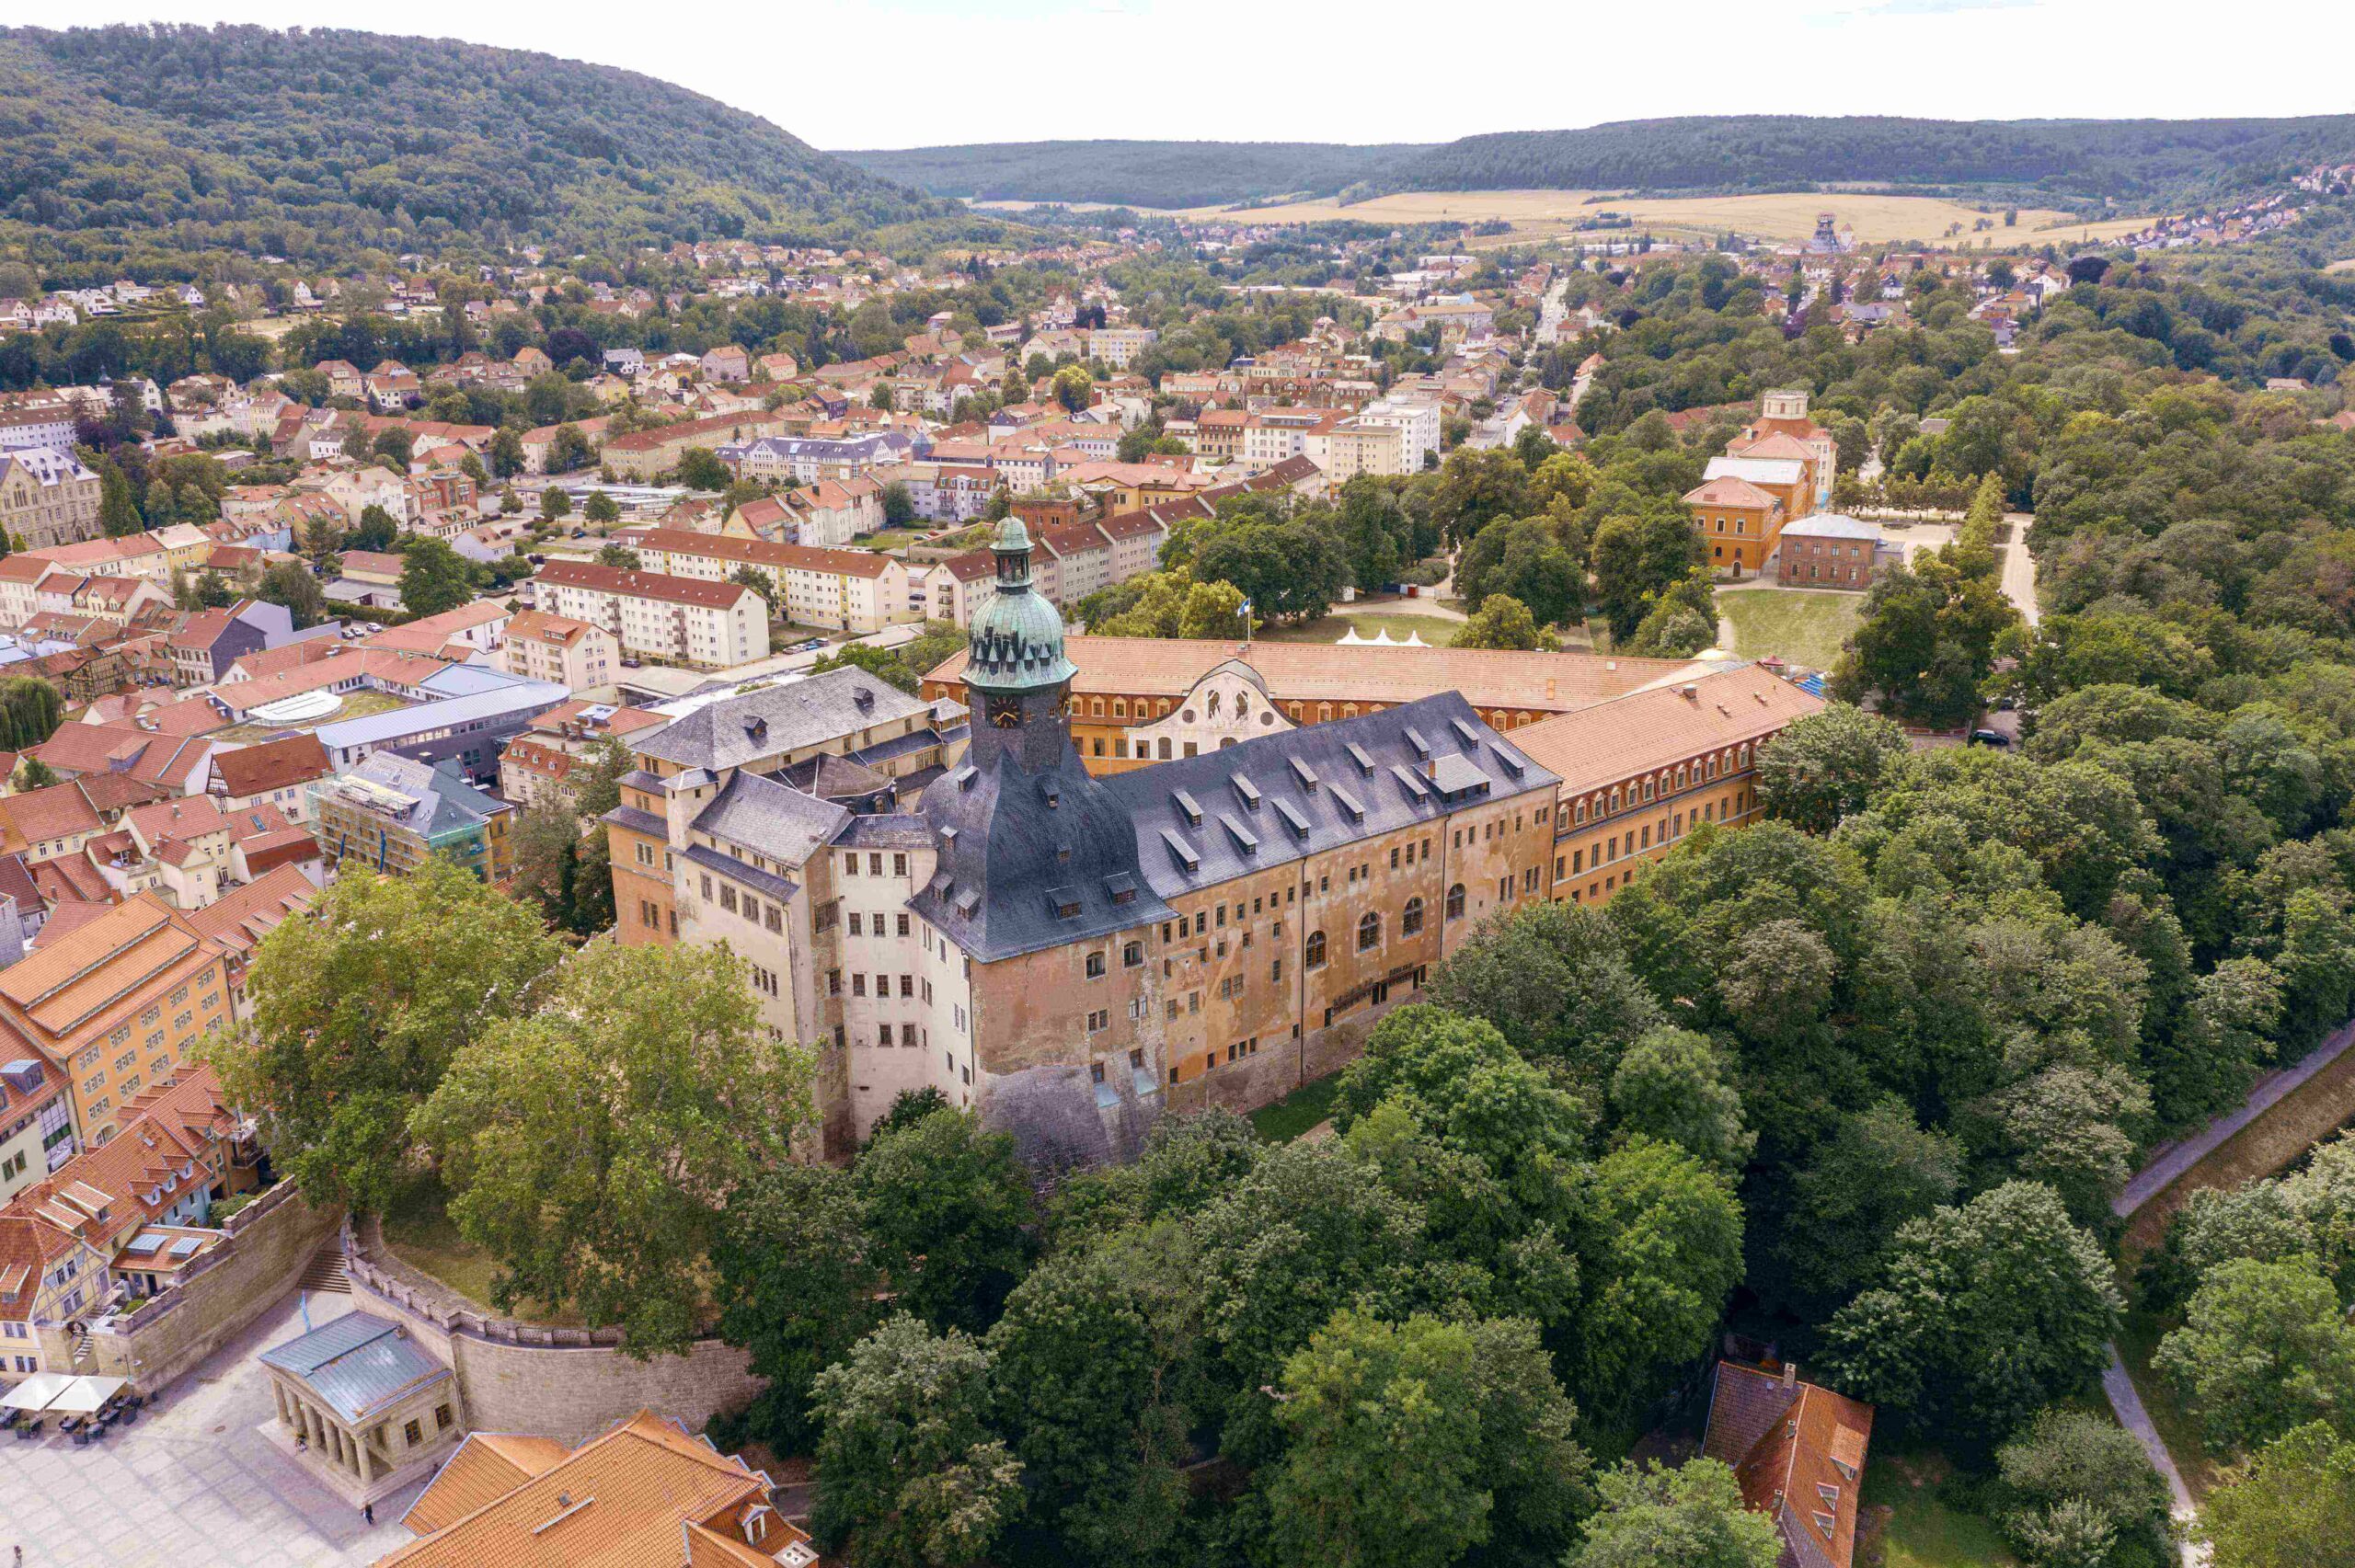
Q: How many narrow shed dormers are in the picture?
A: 12